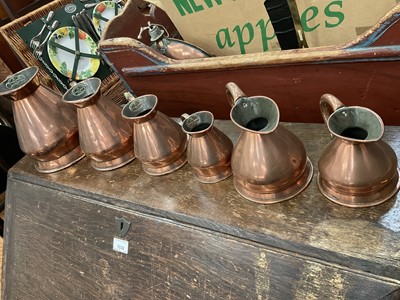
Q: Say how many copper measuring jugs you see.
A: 6